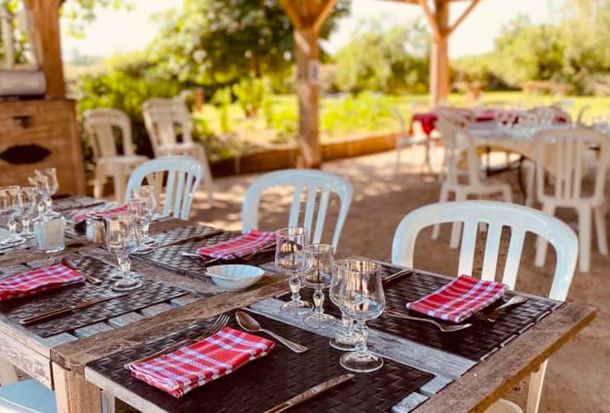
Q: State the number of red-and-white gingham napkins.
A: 5